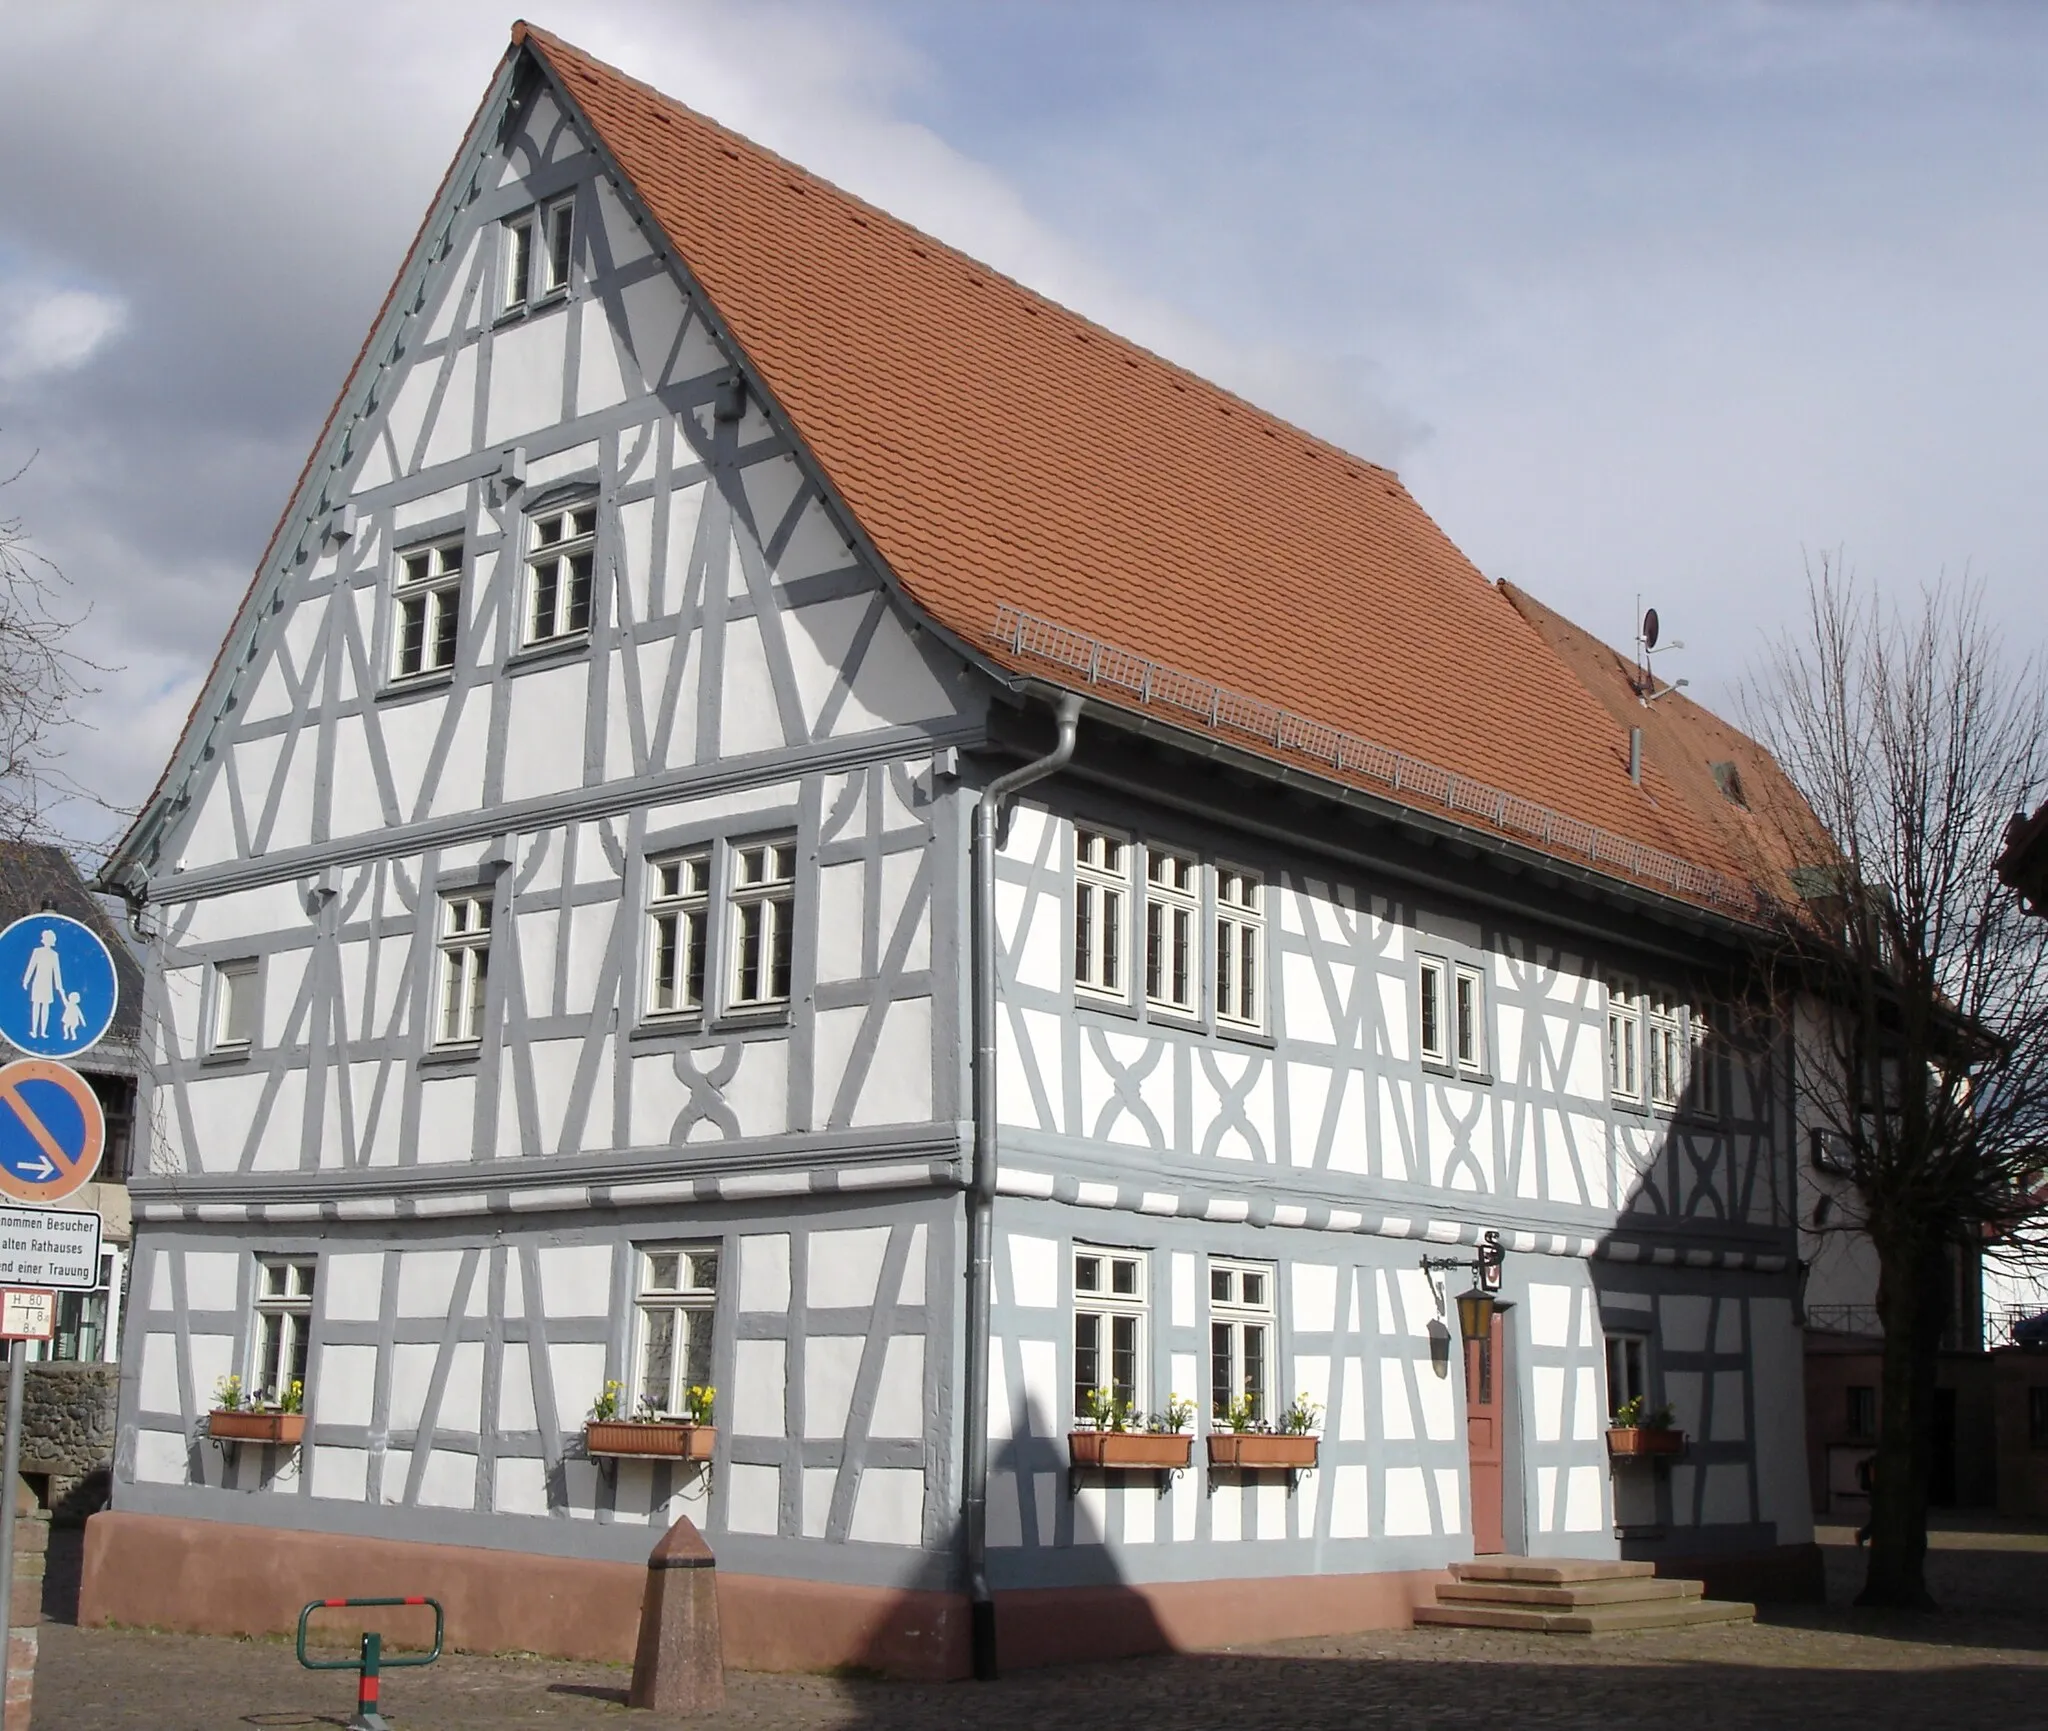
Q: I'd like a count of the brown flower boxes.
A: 5